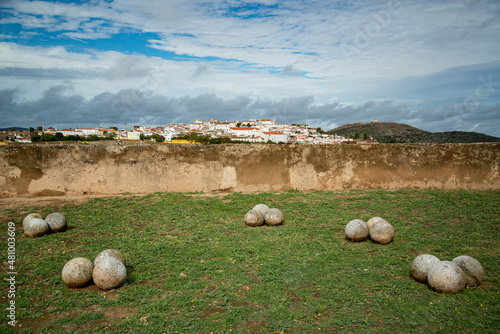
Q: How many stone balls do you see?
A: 15